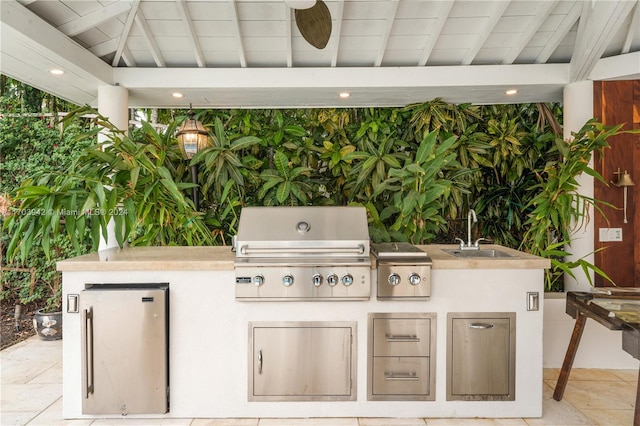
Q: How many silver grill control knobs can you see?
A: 7